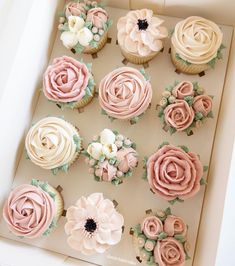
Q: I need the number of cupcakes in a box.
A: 12